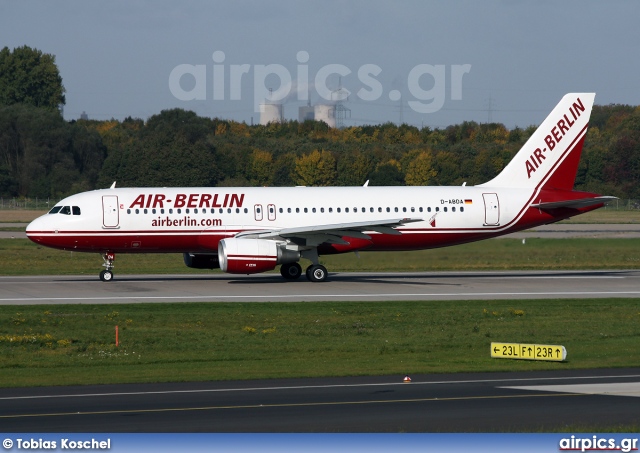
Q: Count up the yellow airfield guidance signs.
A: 1